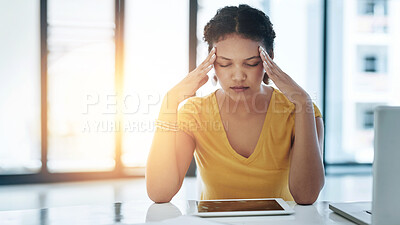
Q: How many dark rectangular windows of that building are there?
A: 3